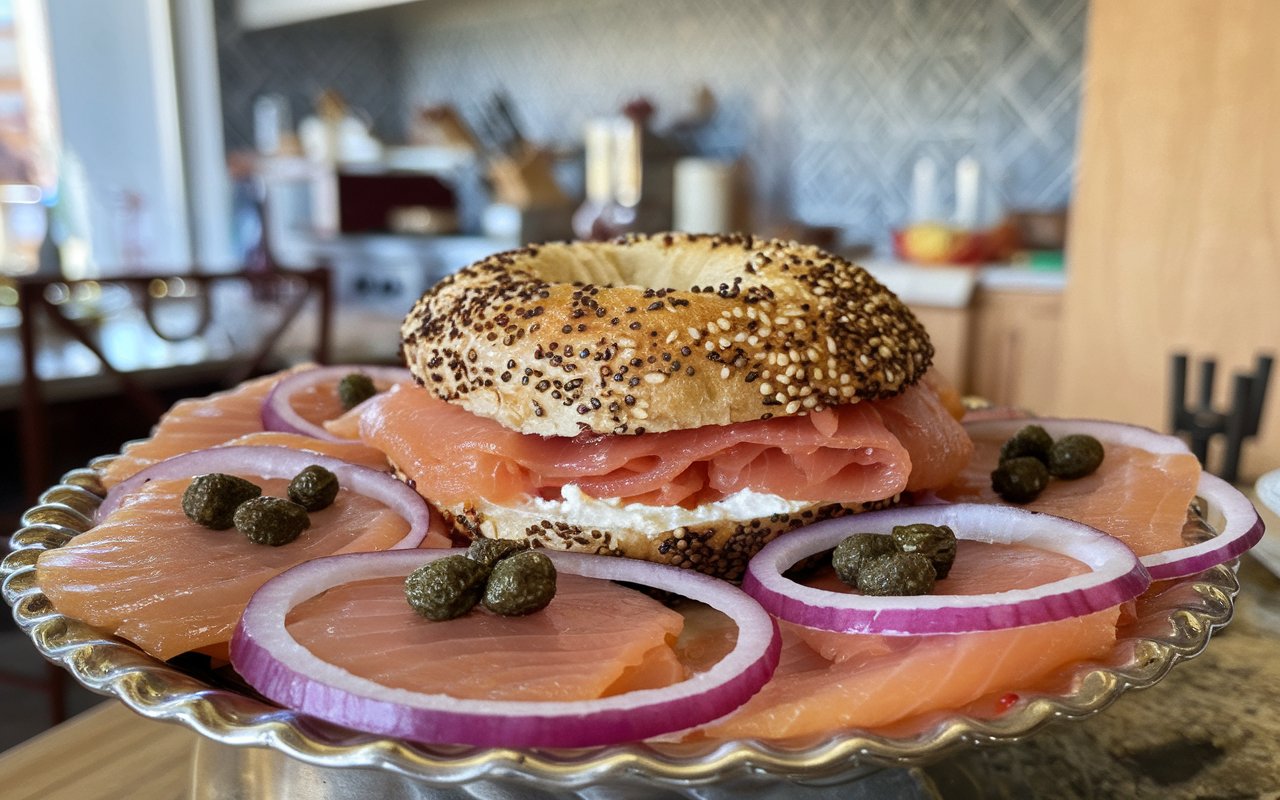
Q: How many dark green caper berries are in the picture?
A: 13